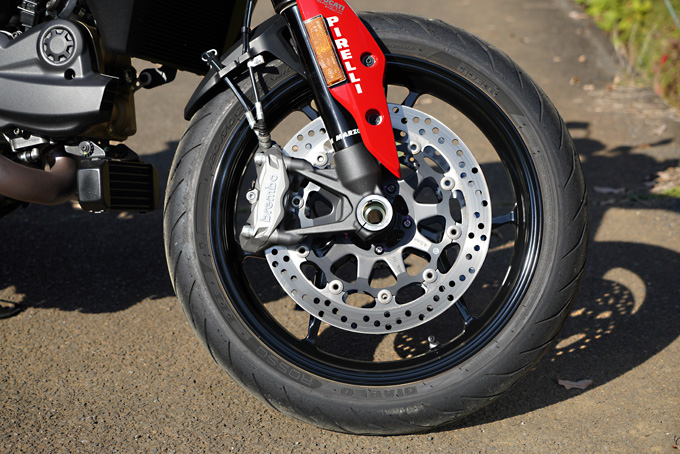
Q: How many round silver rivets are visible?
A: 9